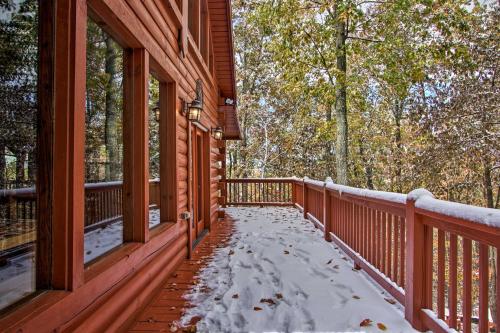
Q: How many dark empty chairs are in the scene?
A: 0